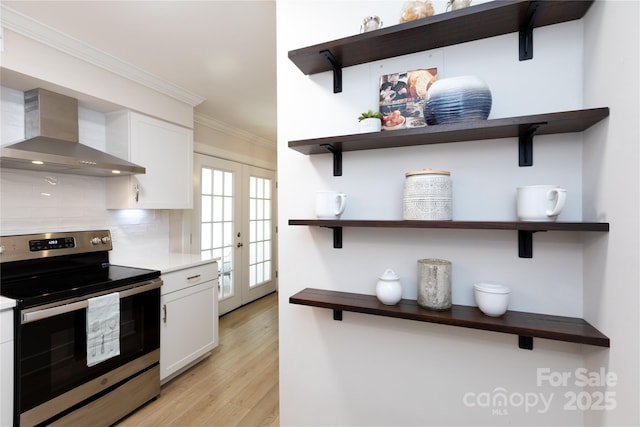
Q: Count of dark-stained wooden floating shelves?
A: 4